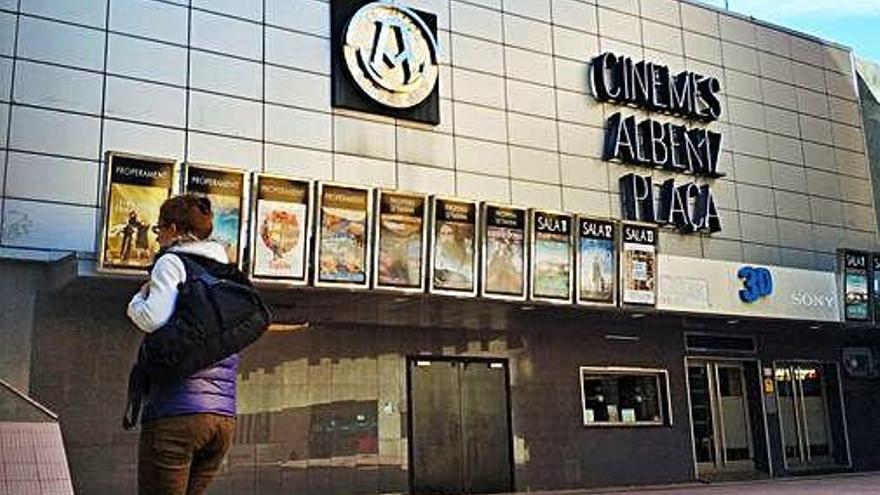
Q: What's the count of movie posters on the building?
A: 12